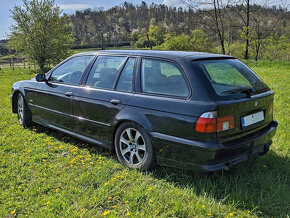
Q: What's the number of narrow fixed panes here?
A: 1